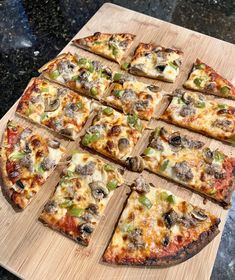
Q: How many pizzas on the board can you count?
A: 1